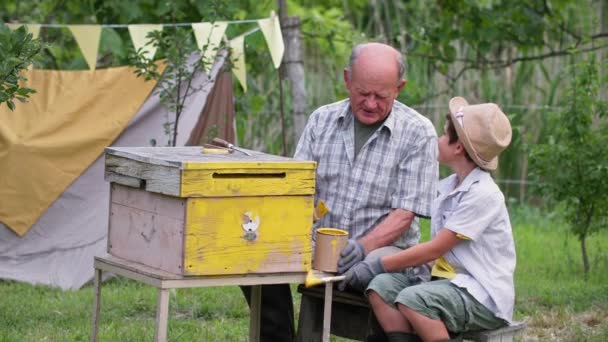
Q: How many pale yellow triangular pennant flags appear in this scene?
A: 6